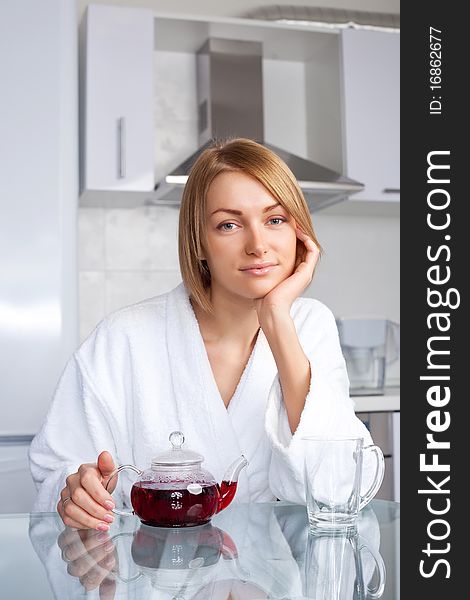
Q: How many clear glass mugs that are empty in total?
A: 1